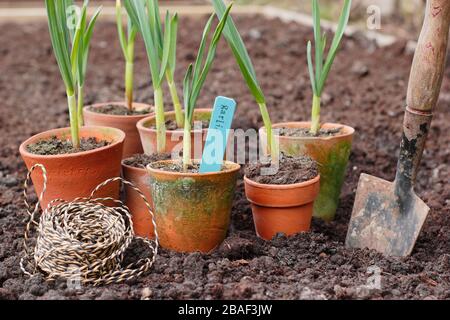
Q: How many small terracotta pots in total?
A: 7